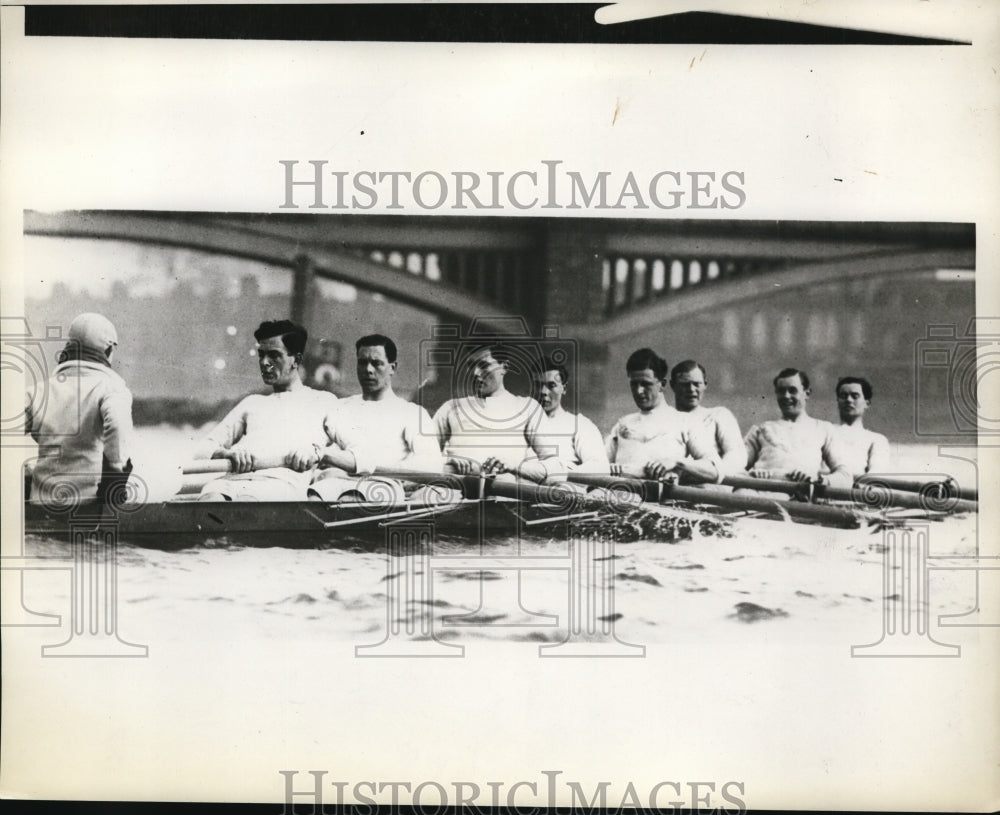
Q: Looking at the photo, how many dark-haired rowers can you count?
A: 8